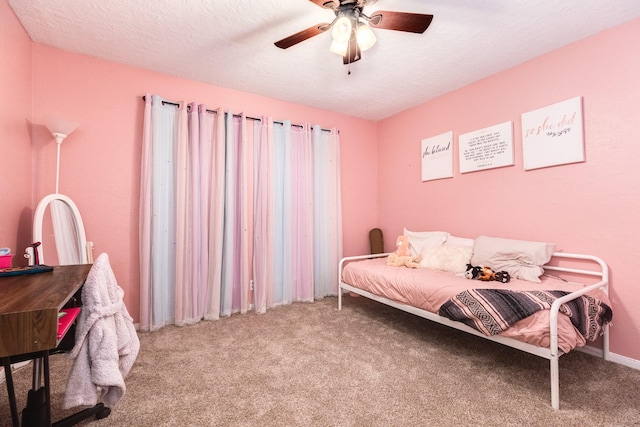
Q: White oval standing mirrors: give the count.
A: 1